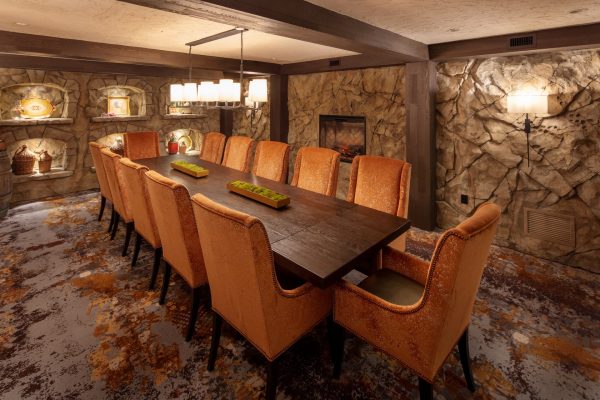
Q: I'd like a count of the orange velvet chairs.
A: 12